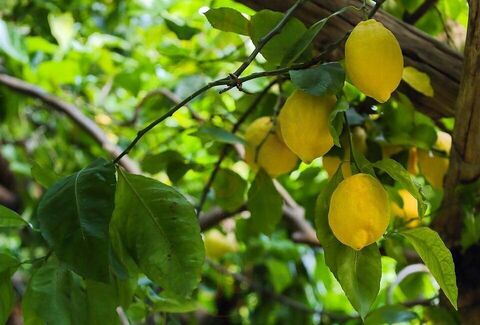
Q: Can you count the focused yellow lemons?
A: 3